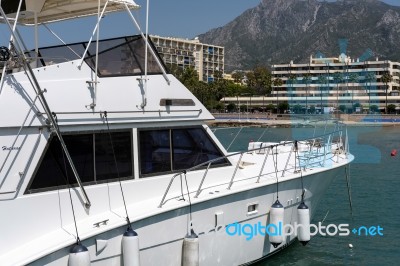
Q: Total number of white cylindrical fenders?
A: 5